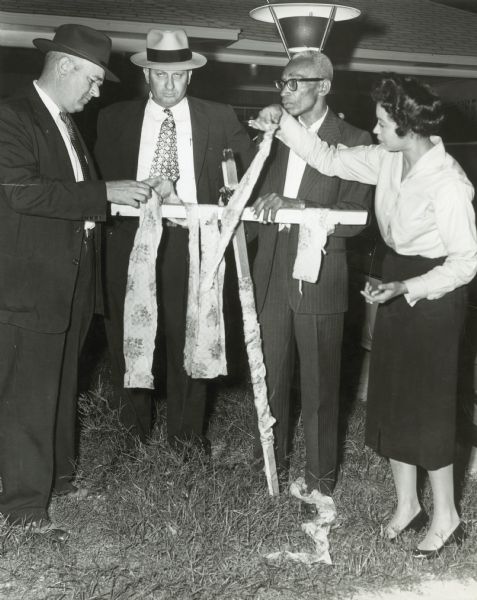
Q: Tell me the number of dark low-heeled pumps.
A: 2